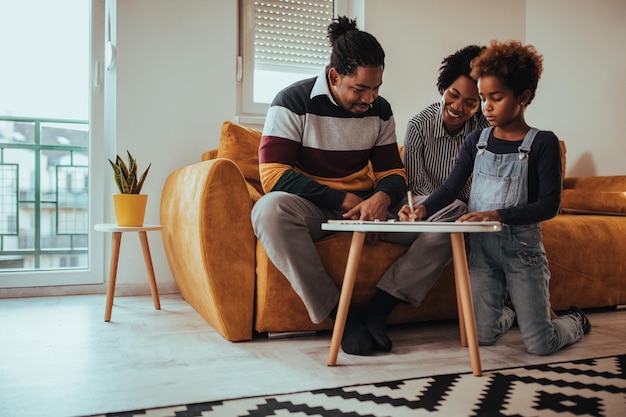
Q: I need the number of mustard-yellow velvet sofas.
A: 1